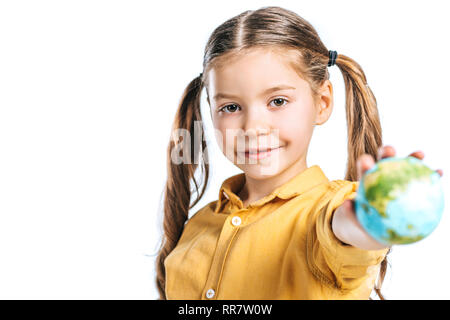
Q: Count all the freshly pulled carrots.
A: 0